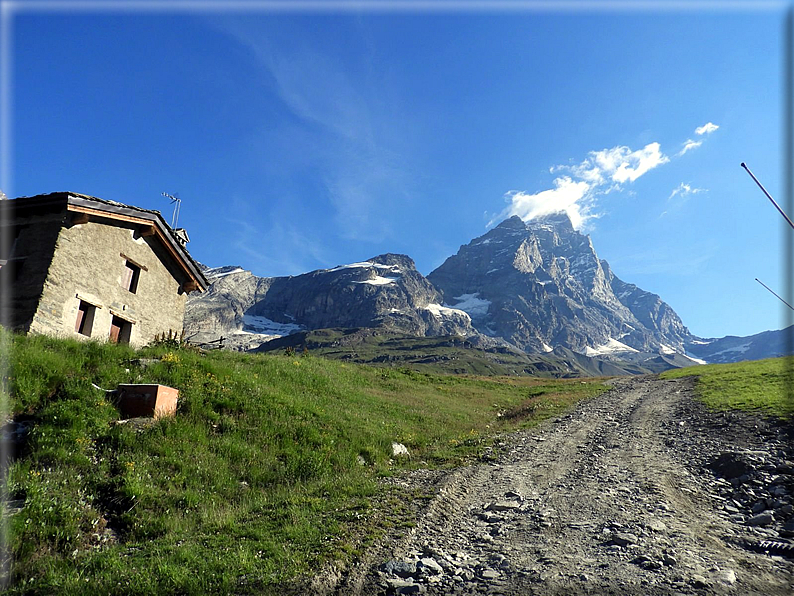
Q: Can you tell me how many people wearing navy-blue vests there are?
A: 0